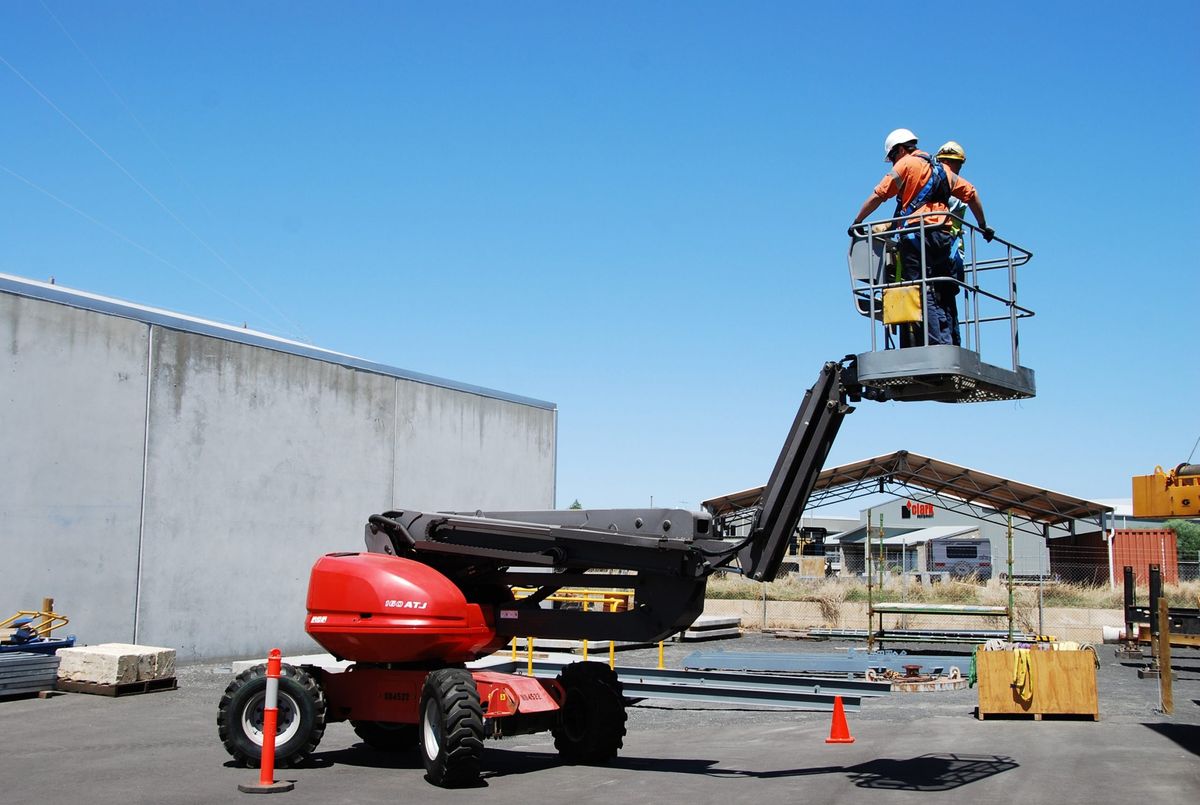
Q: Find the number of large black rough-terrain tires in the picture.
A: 4